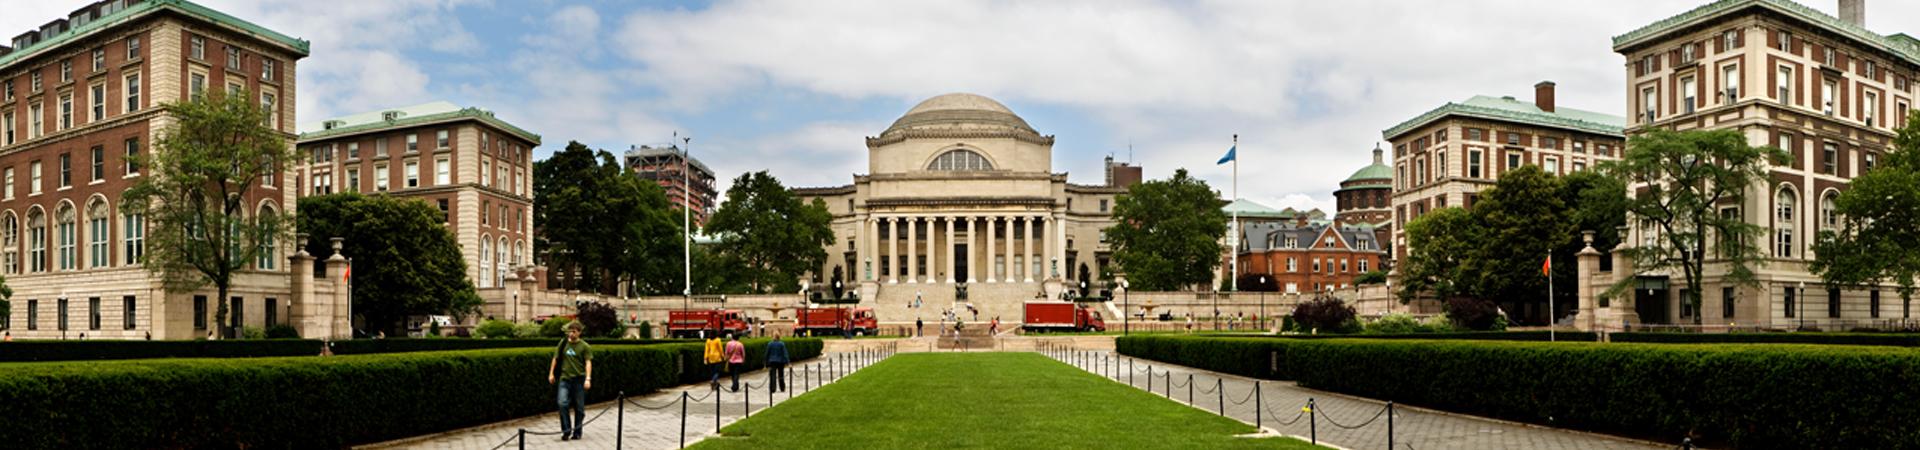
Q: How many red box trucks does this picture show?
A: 3